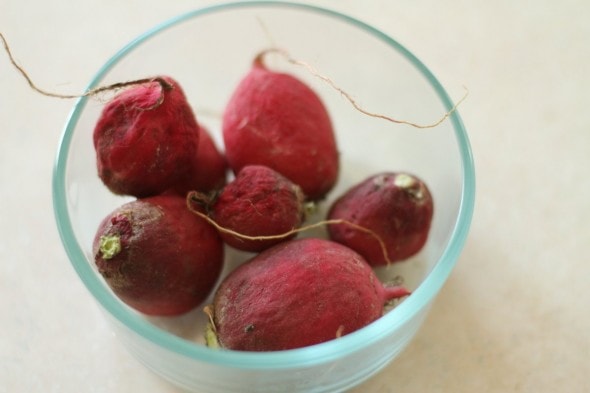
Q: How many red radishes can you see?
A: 7